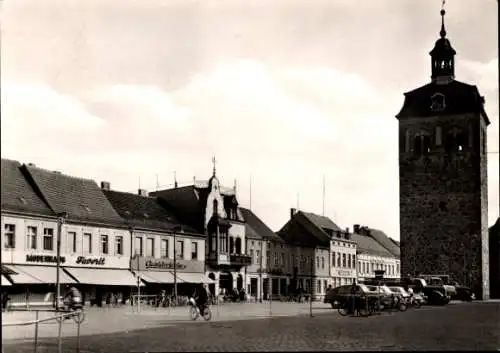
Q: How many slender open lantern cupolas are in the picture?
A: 1